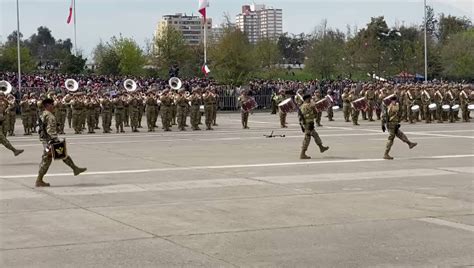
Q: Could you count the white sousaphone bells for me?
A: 4